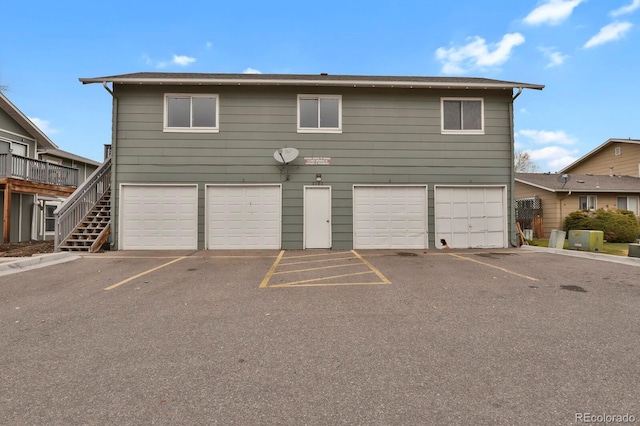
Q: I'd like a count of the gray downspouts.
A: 2